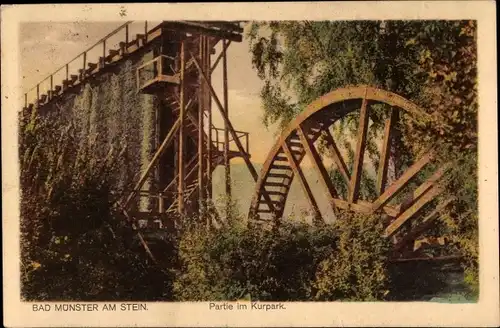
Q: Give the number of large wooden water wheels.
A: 1